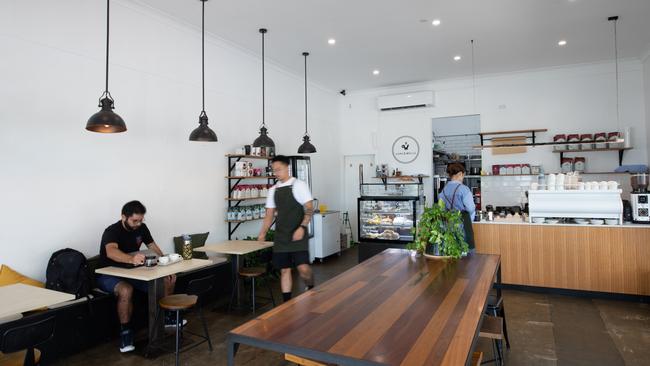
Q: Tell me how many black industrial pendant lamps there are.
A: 4